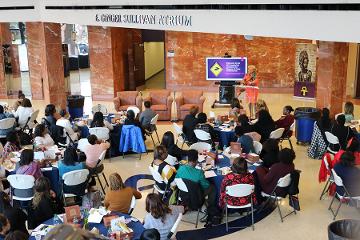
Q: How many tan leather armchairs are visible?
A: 3